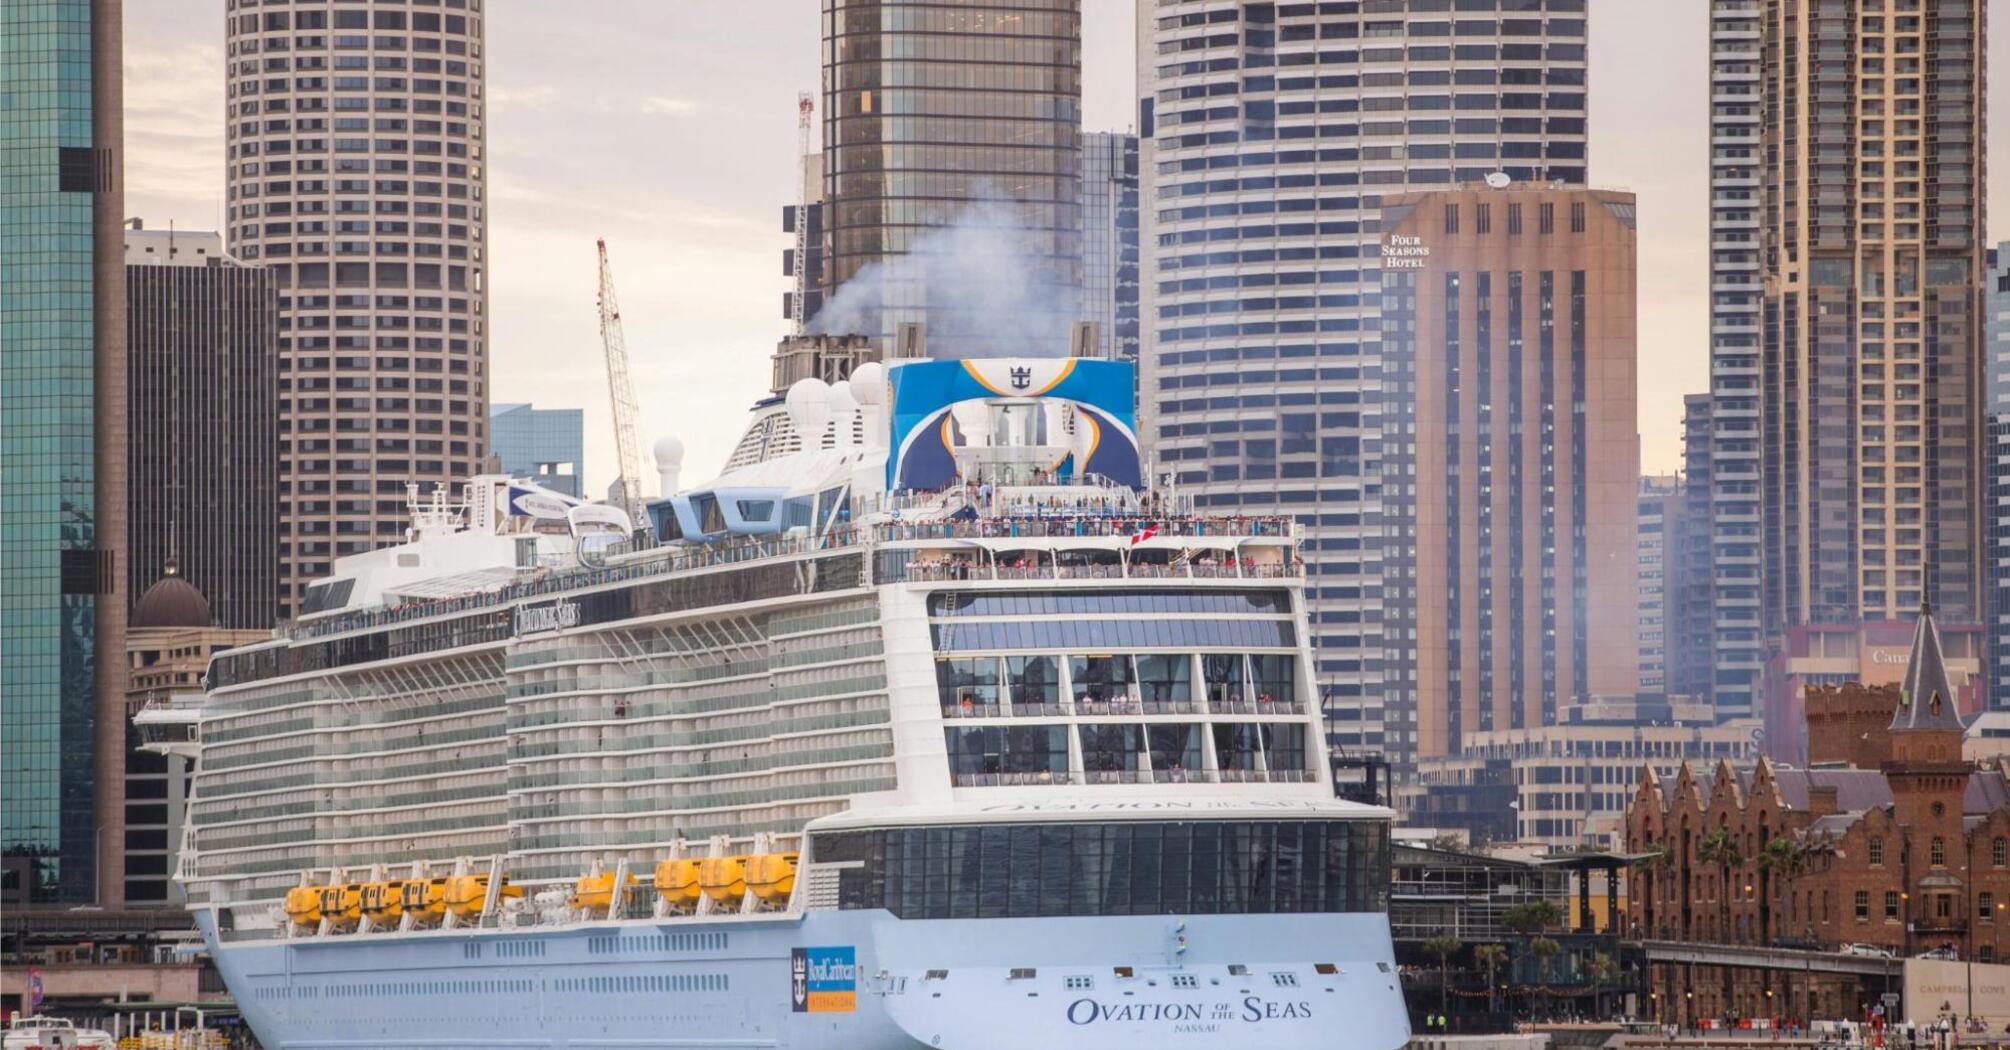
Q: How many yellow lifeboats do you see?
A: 9